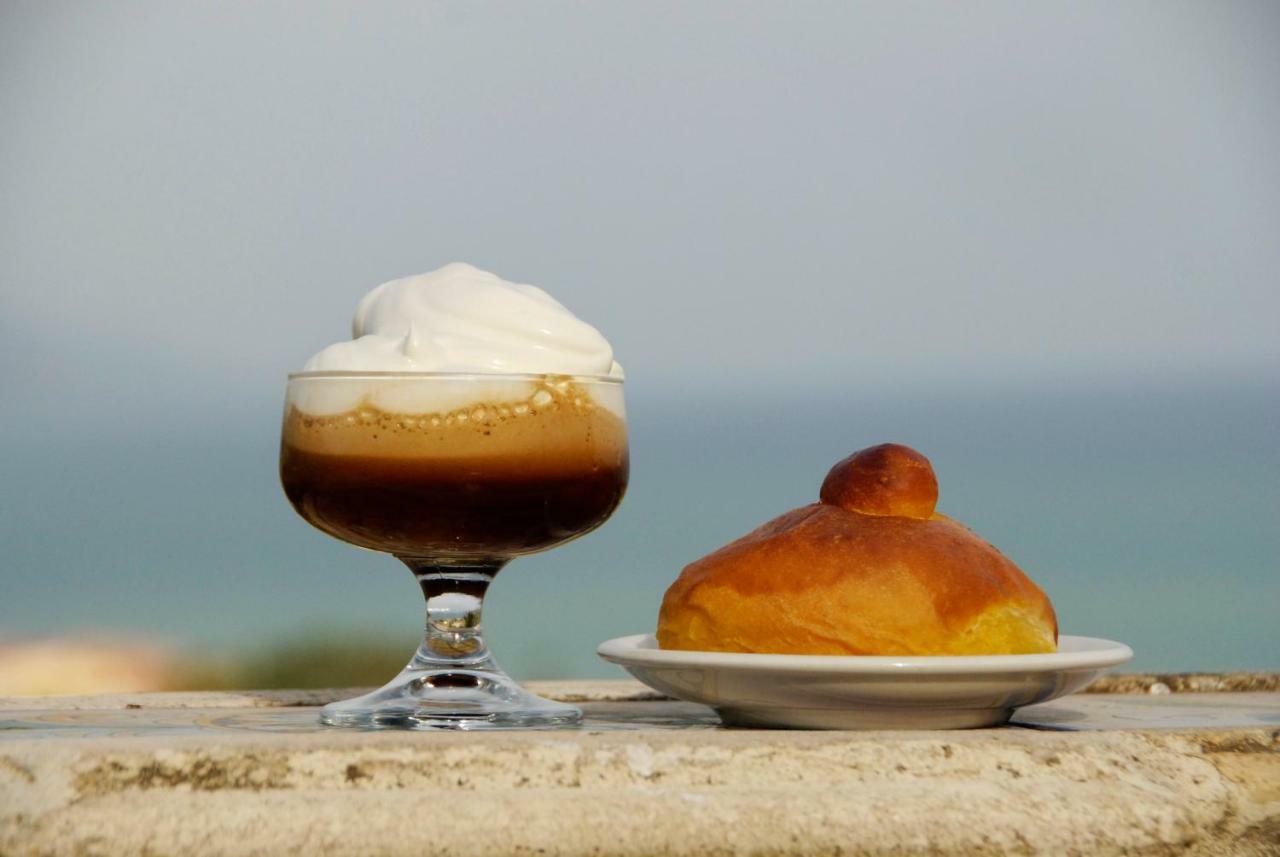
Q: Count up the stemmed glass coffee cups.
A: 1